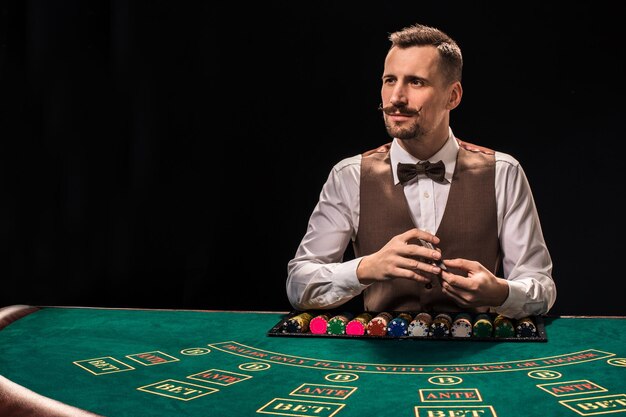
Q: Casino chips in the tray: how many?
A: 12